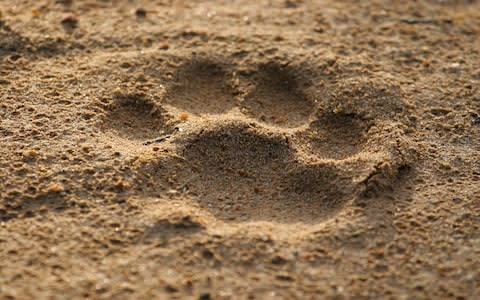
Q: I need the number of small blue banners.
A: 0